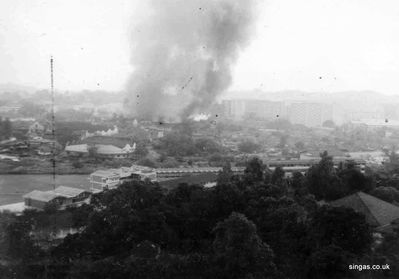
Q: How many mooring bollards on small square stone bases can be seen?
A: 0